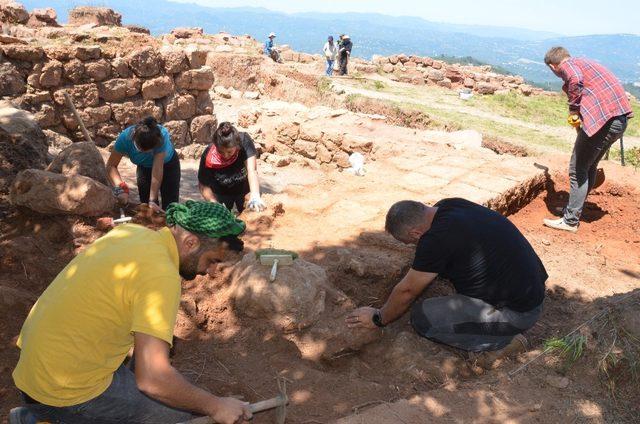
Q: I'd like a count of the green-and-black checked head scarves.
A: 1